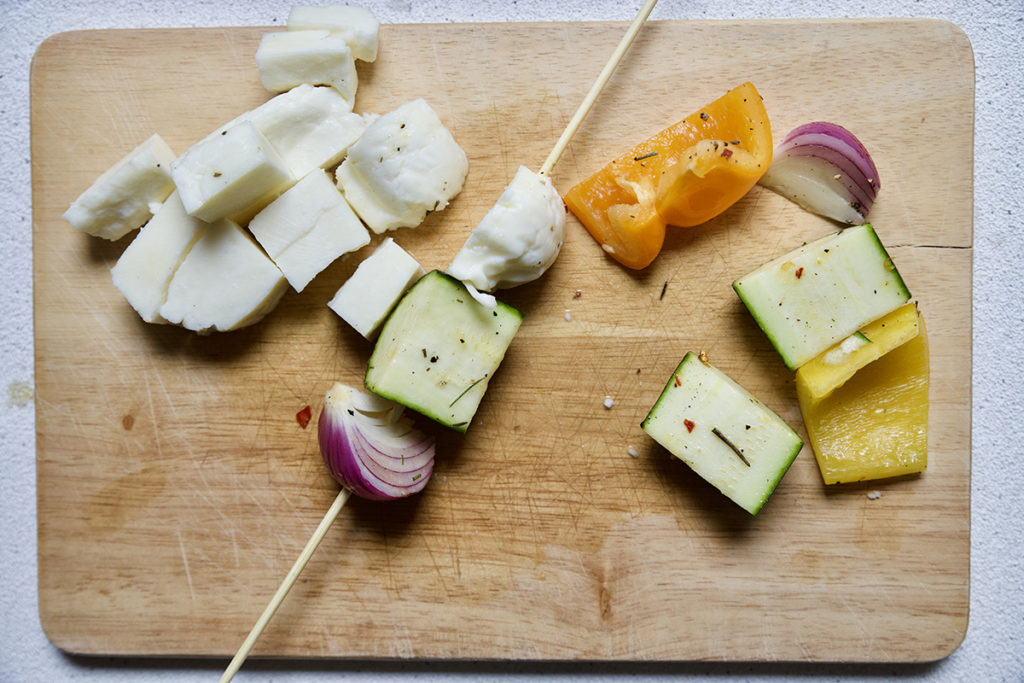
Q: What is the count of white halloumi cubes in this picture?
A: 11